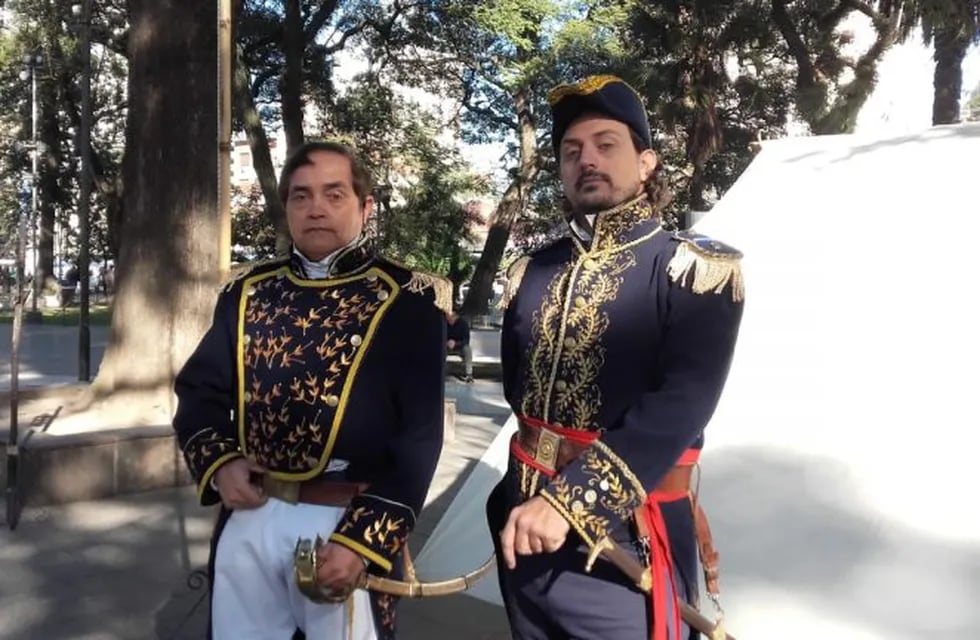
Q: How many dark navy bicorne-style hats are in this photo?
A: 1